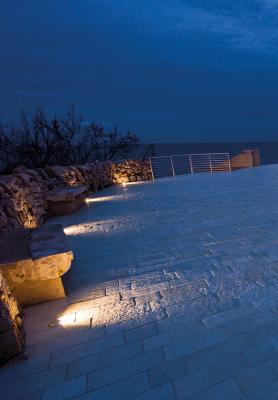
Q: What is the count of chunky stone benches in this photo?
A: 2